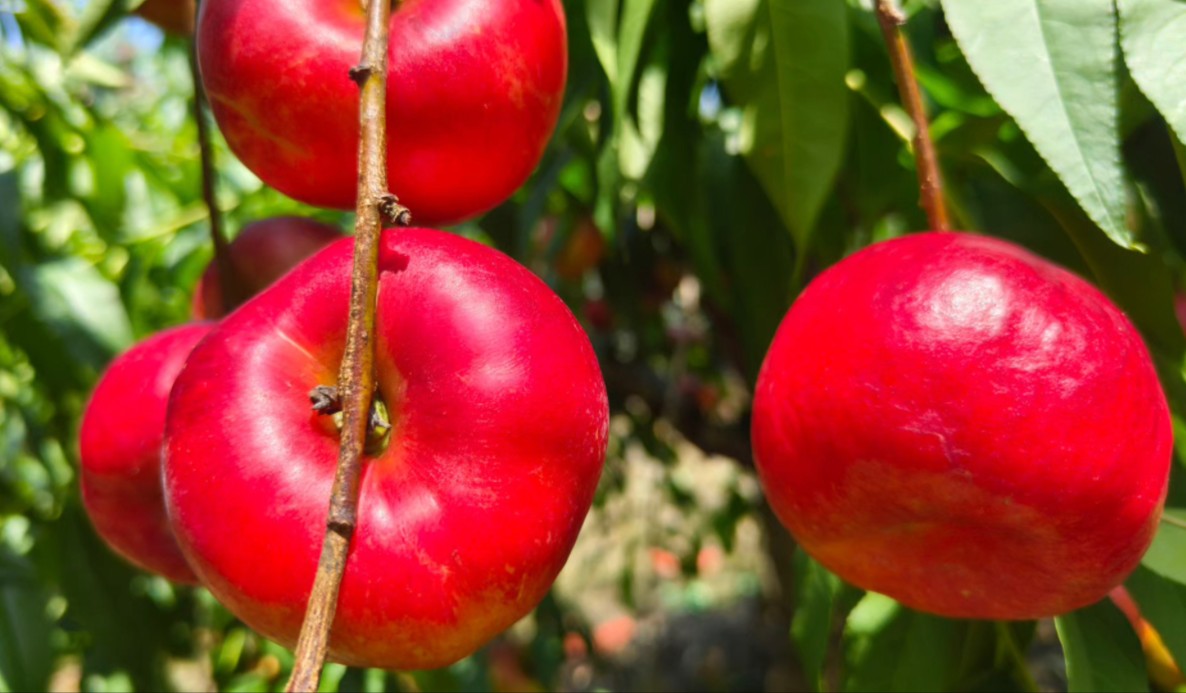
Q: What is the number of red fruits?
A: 5